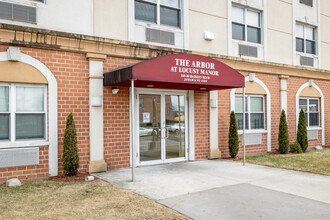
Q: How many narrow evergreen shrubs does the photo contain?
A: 4